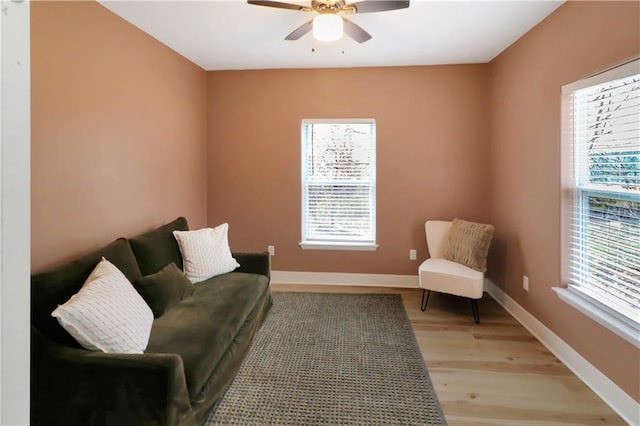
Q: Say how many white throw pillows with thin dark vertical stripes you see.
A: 2